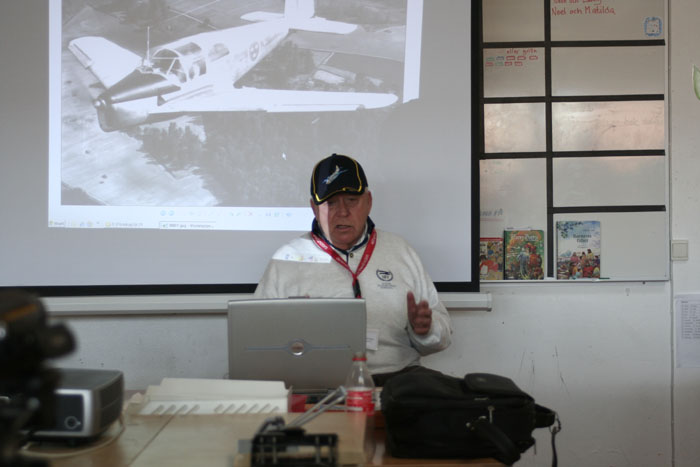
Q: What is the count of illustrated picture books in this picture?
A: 3